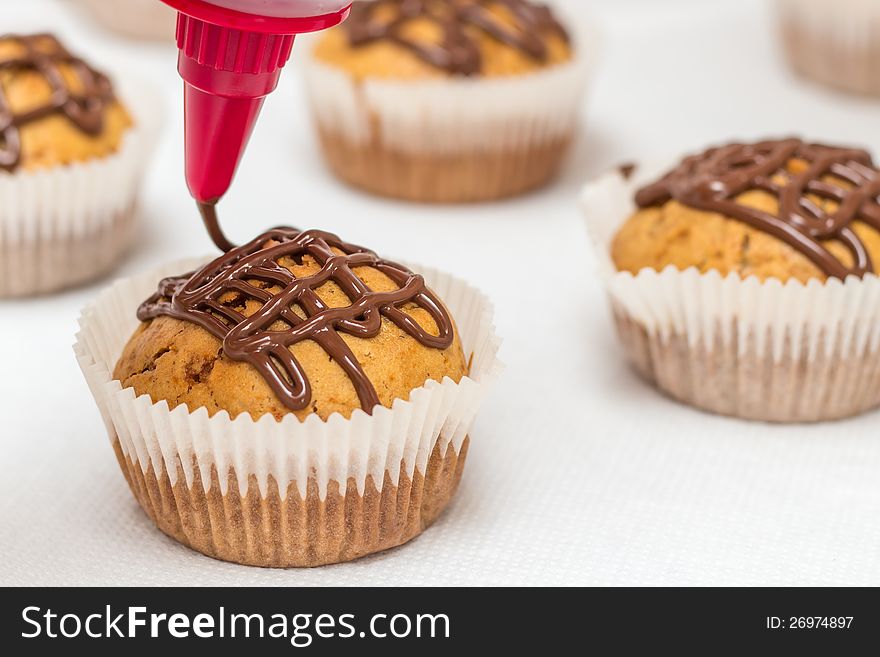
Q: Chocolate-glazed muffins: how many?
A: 4